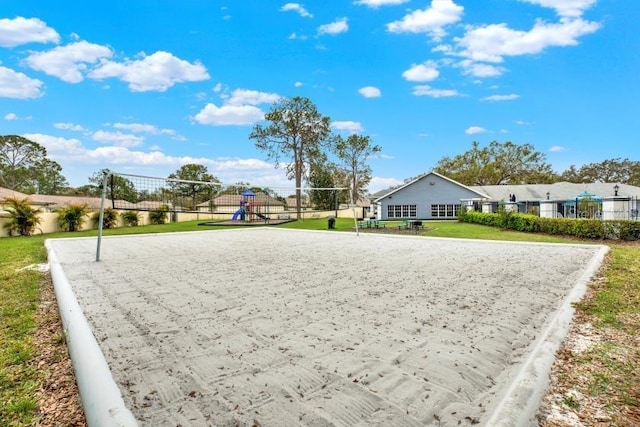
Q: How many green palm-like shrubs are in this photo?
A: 5